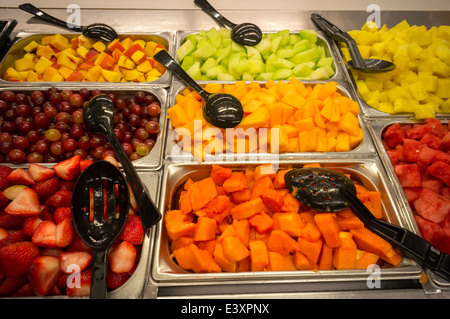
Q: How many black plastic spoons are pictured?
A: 7